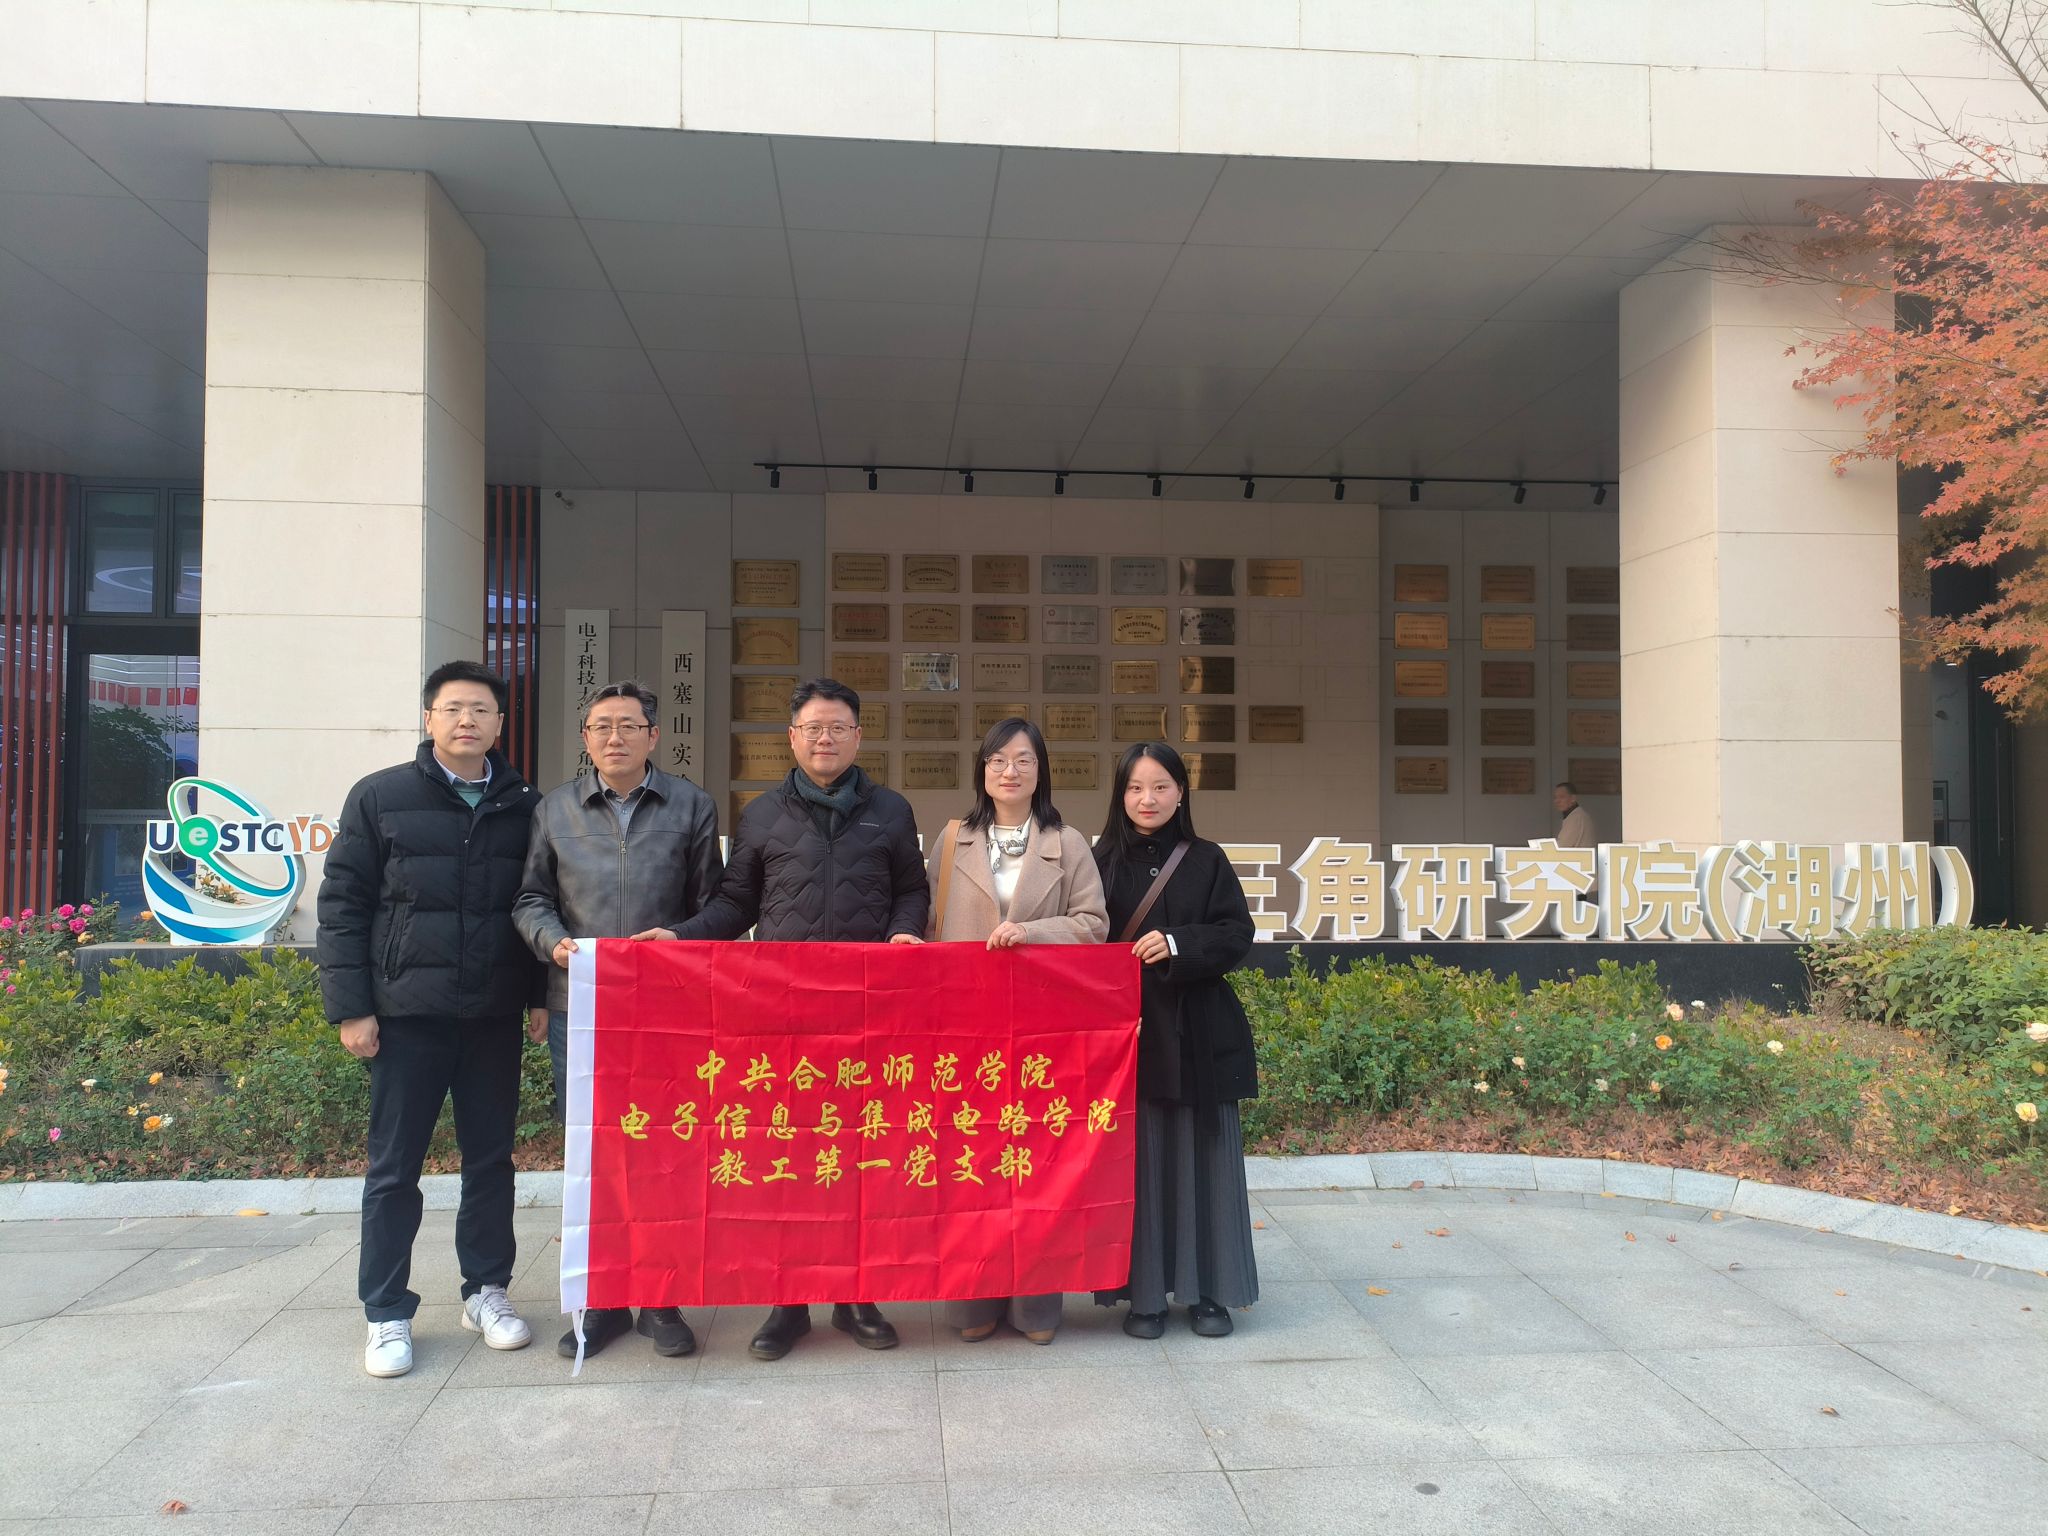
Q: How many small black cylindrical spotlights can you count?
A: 10